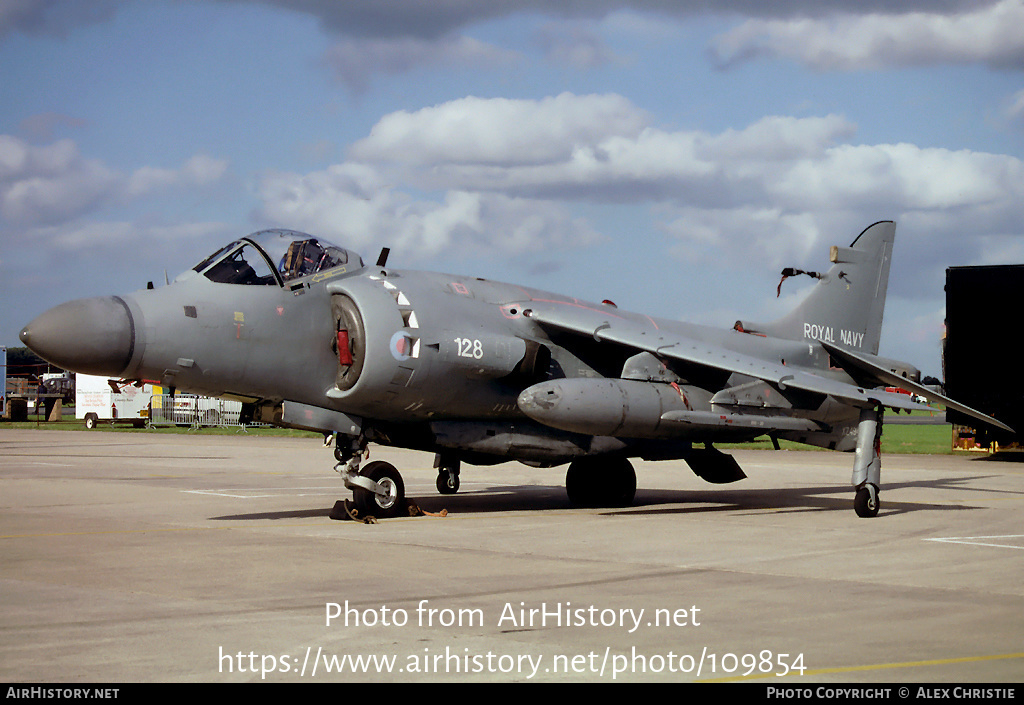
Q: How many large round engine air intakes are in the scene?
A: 1